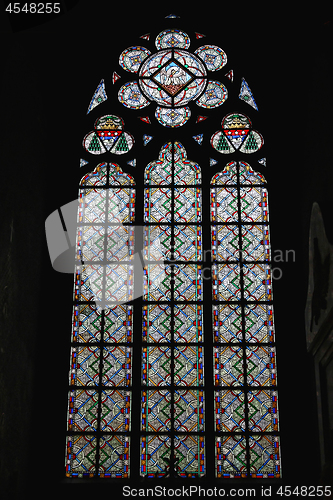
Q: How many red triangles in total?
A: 6